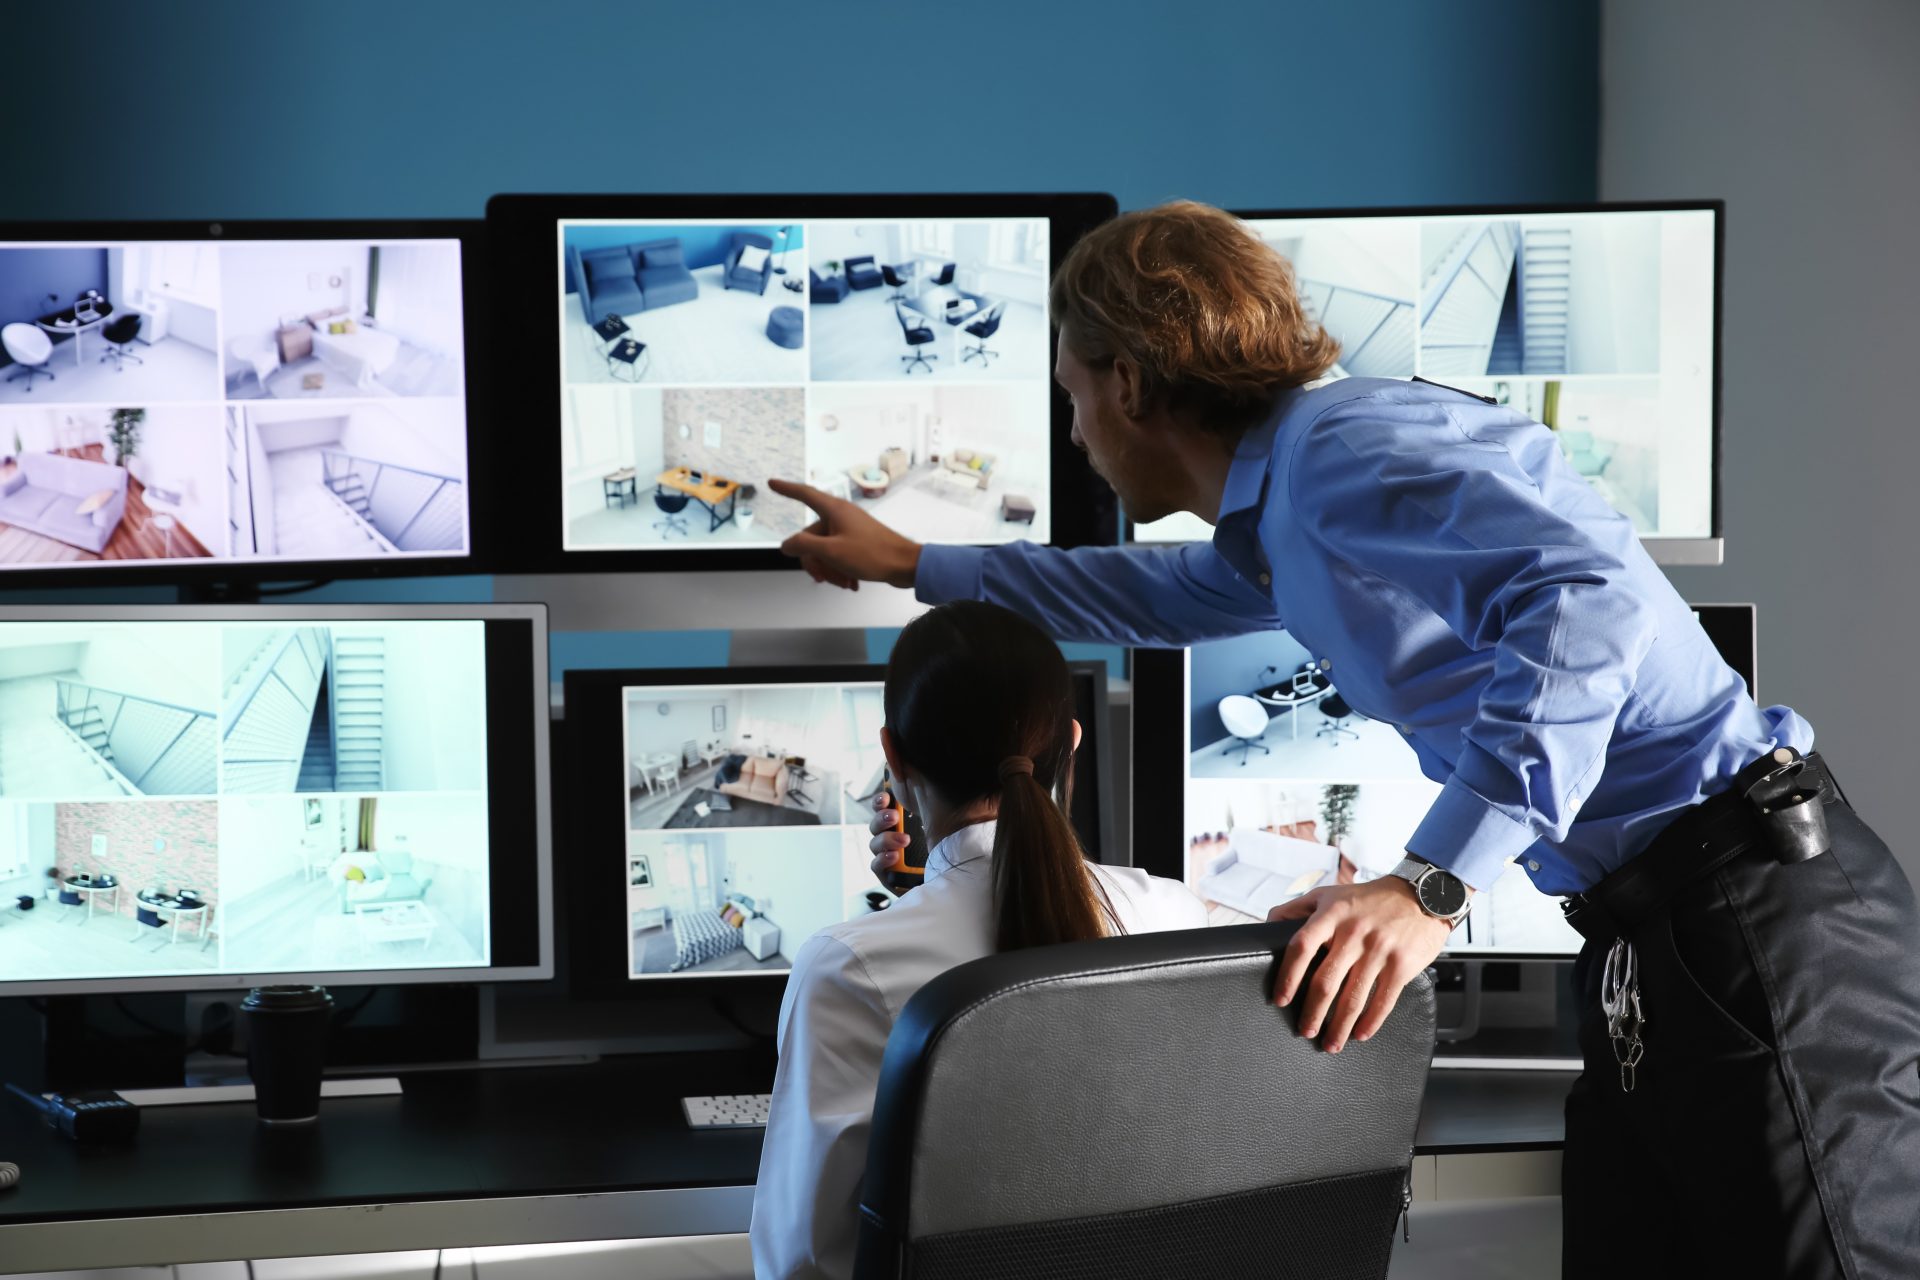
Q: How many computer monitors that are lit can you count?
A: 6